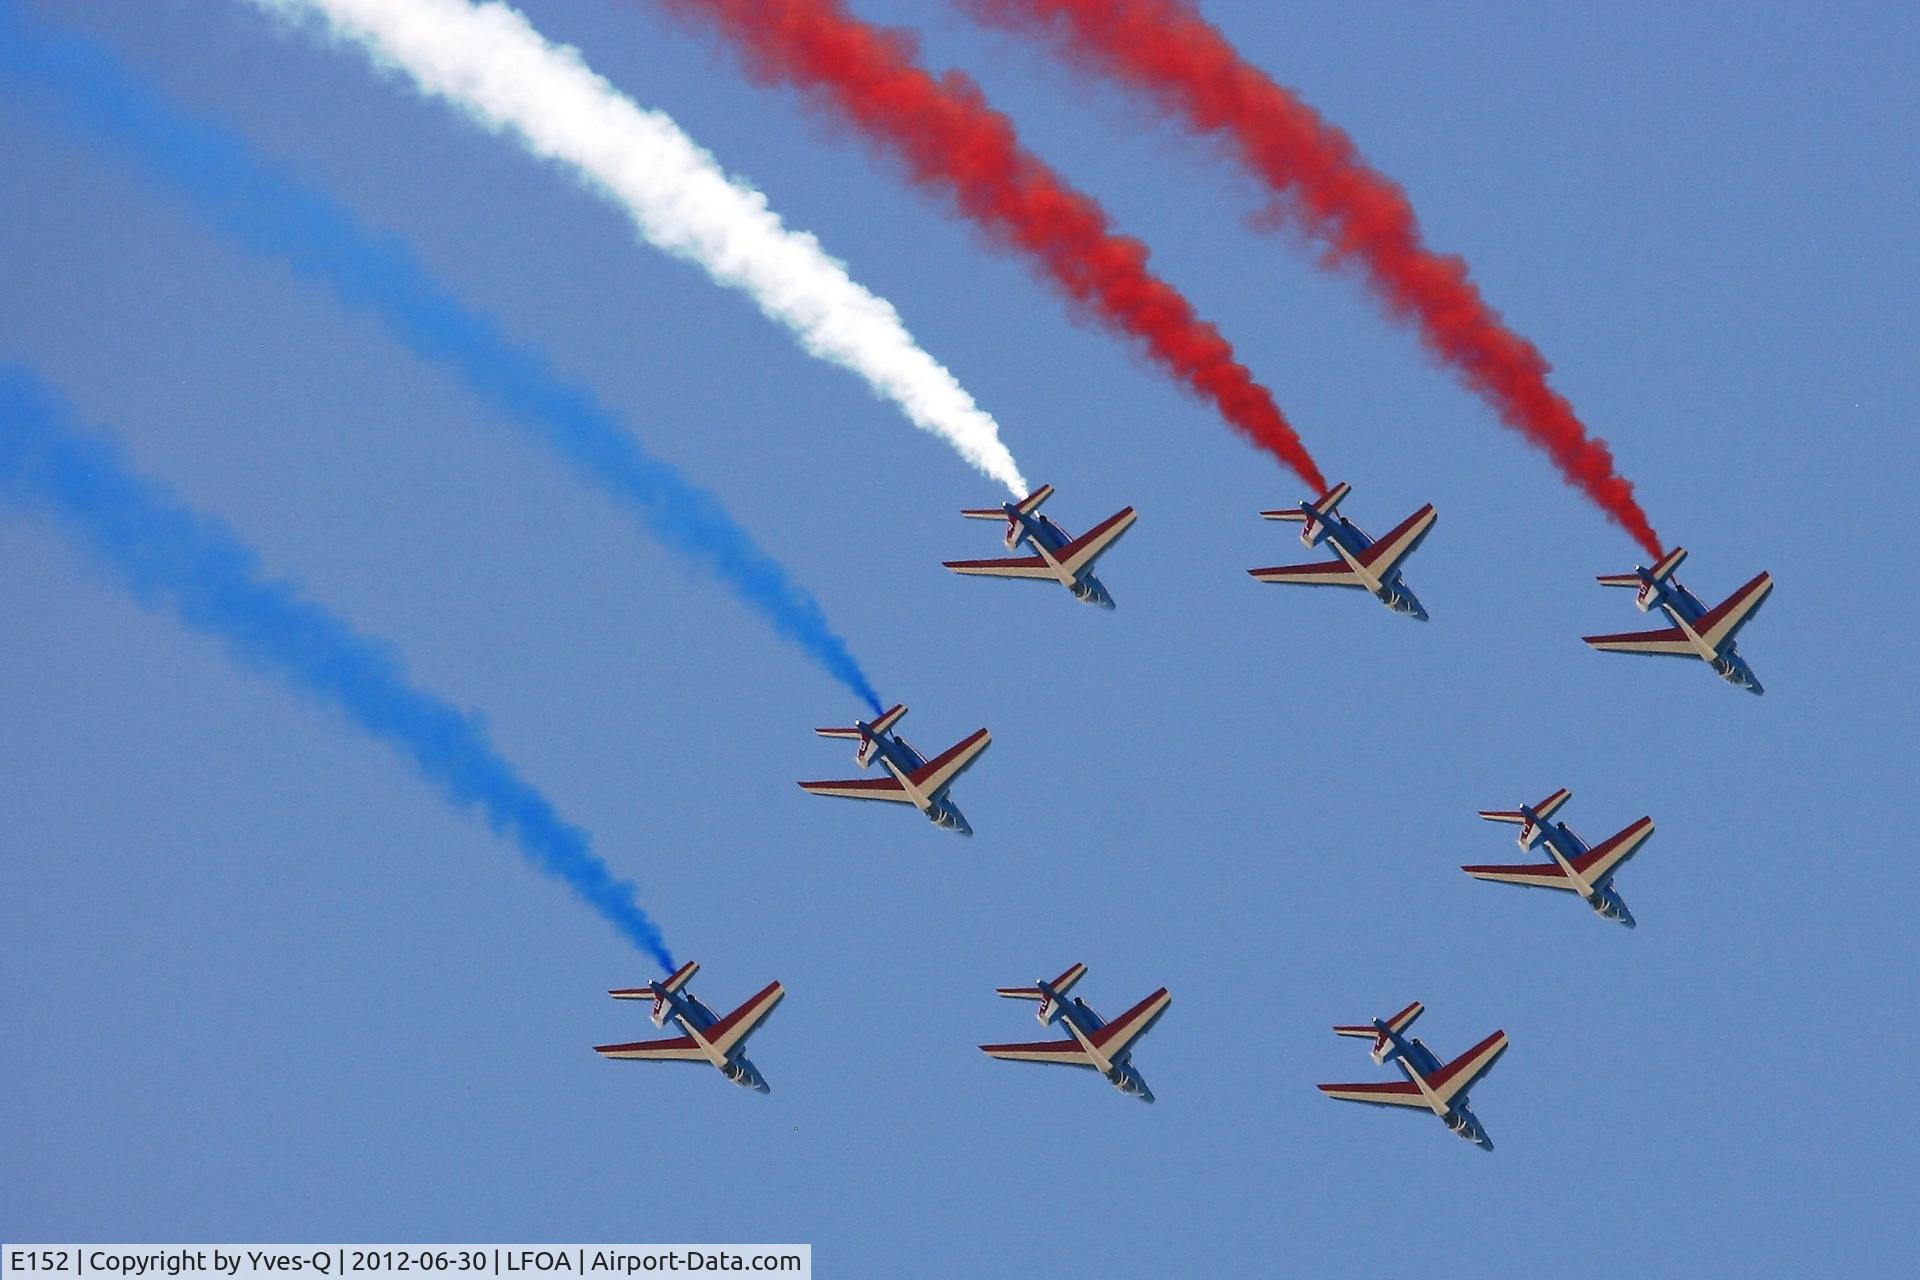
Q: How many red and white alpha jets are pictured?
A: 8